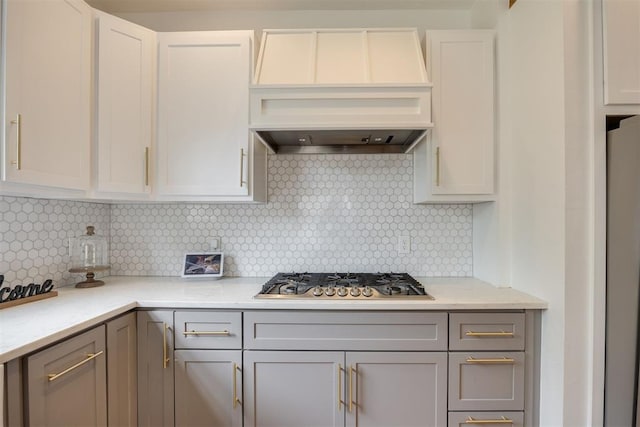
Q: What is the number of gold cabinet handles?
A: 13